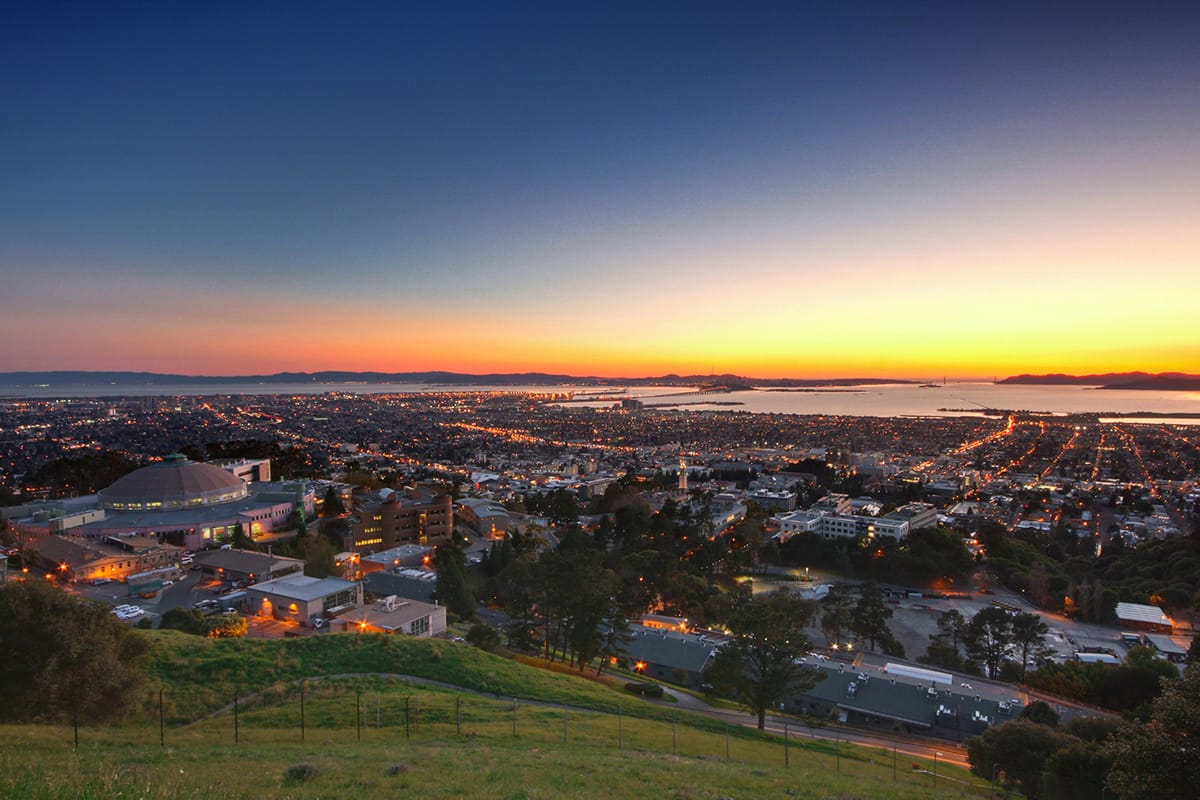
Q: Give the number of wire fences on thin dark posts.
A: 1